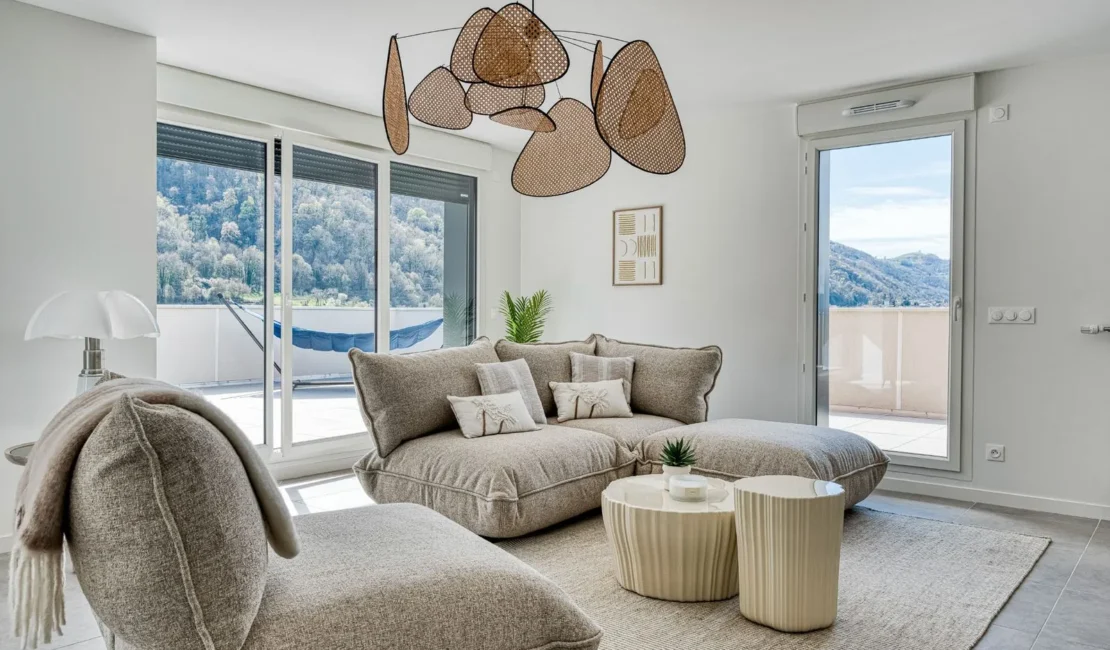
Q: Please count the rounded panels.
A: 10